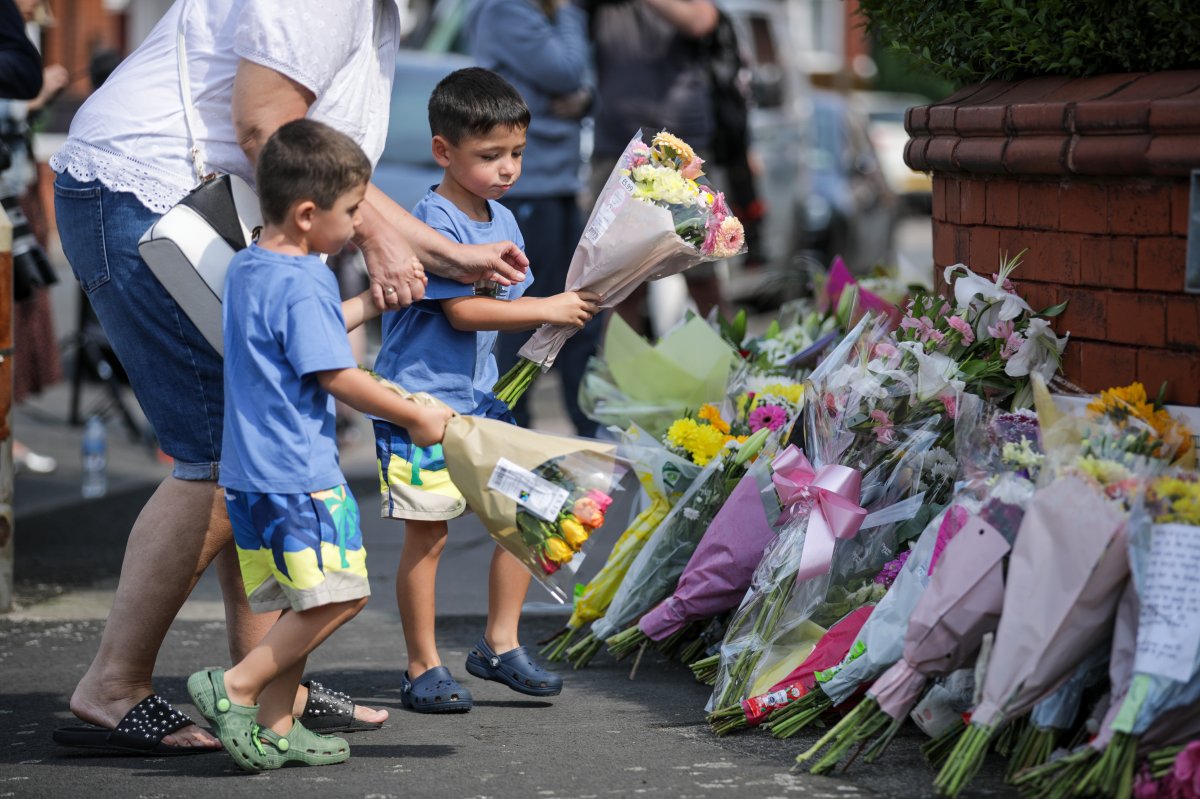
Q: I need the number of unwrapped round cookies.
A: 0